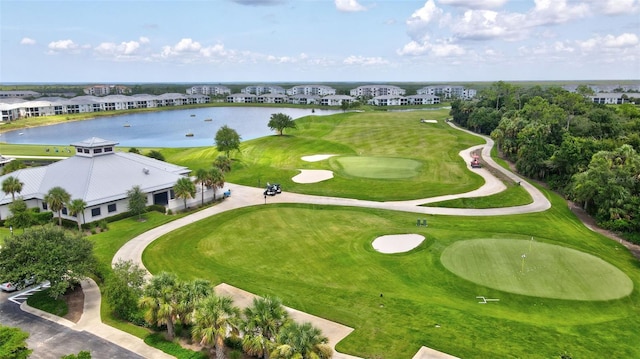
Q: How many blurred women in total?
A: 0